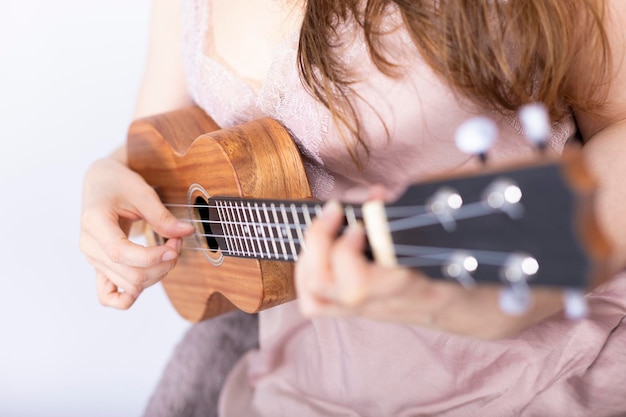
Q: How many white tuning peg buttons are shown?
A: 4